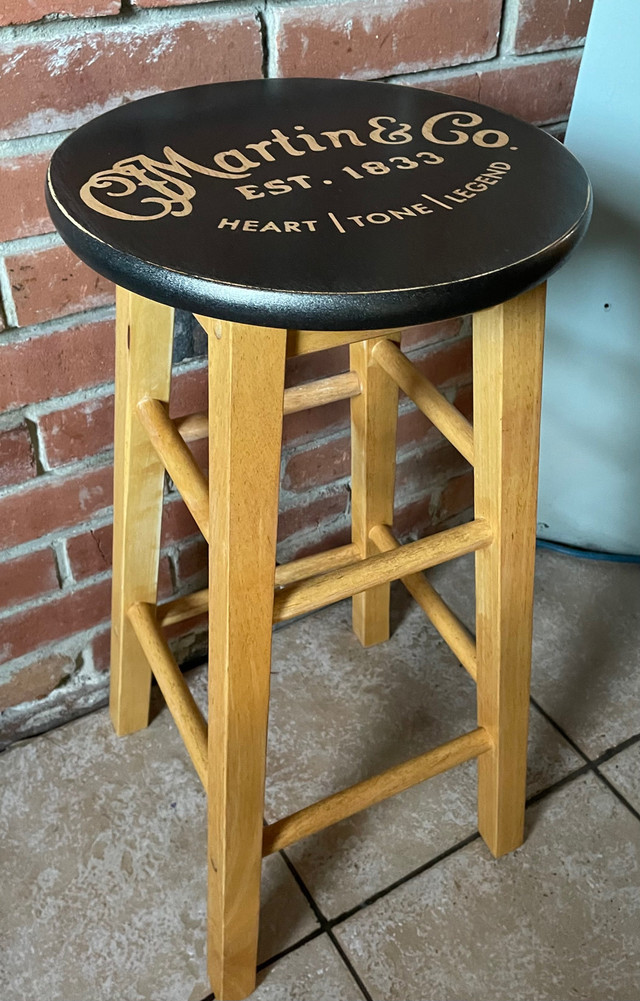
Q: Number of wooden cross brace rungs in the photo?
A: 8